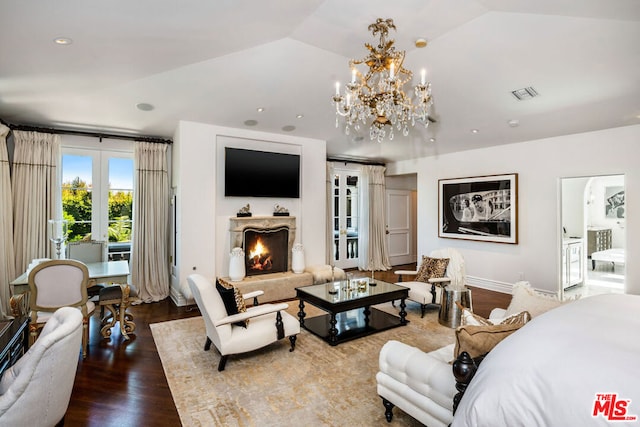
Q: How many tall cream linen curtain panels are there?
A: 5